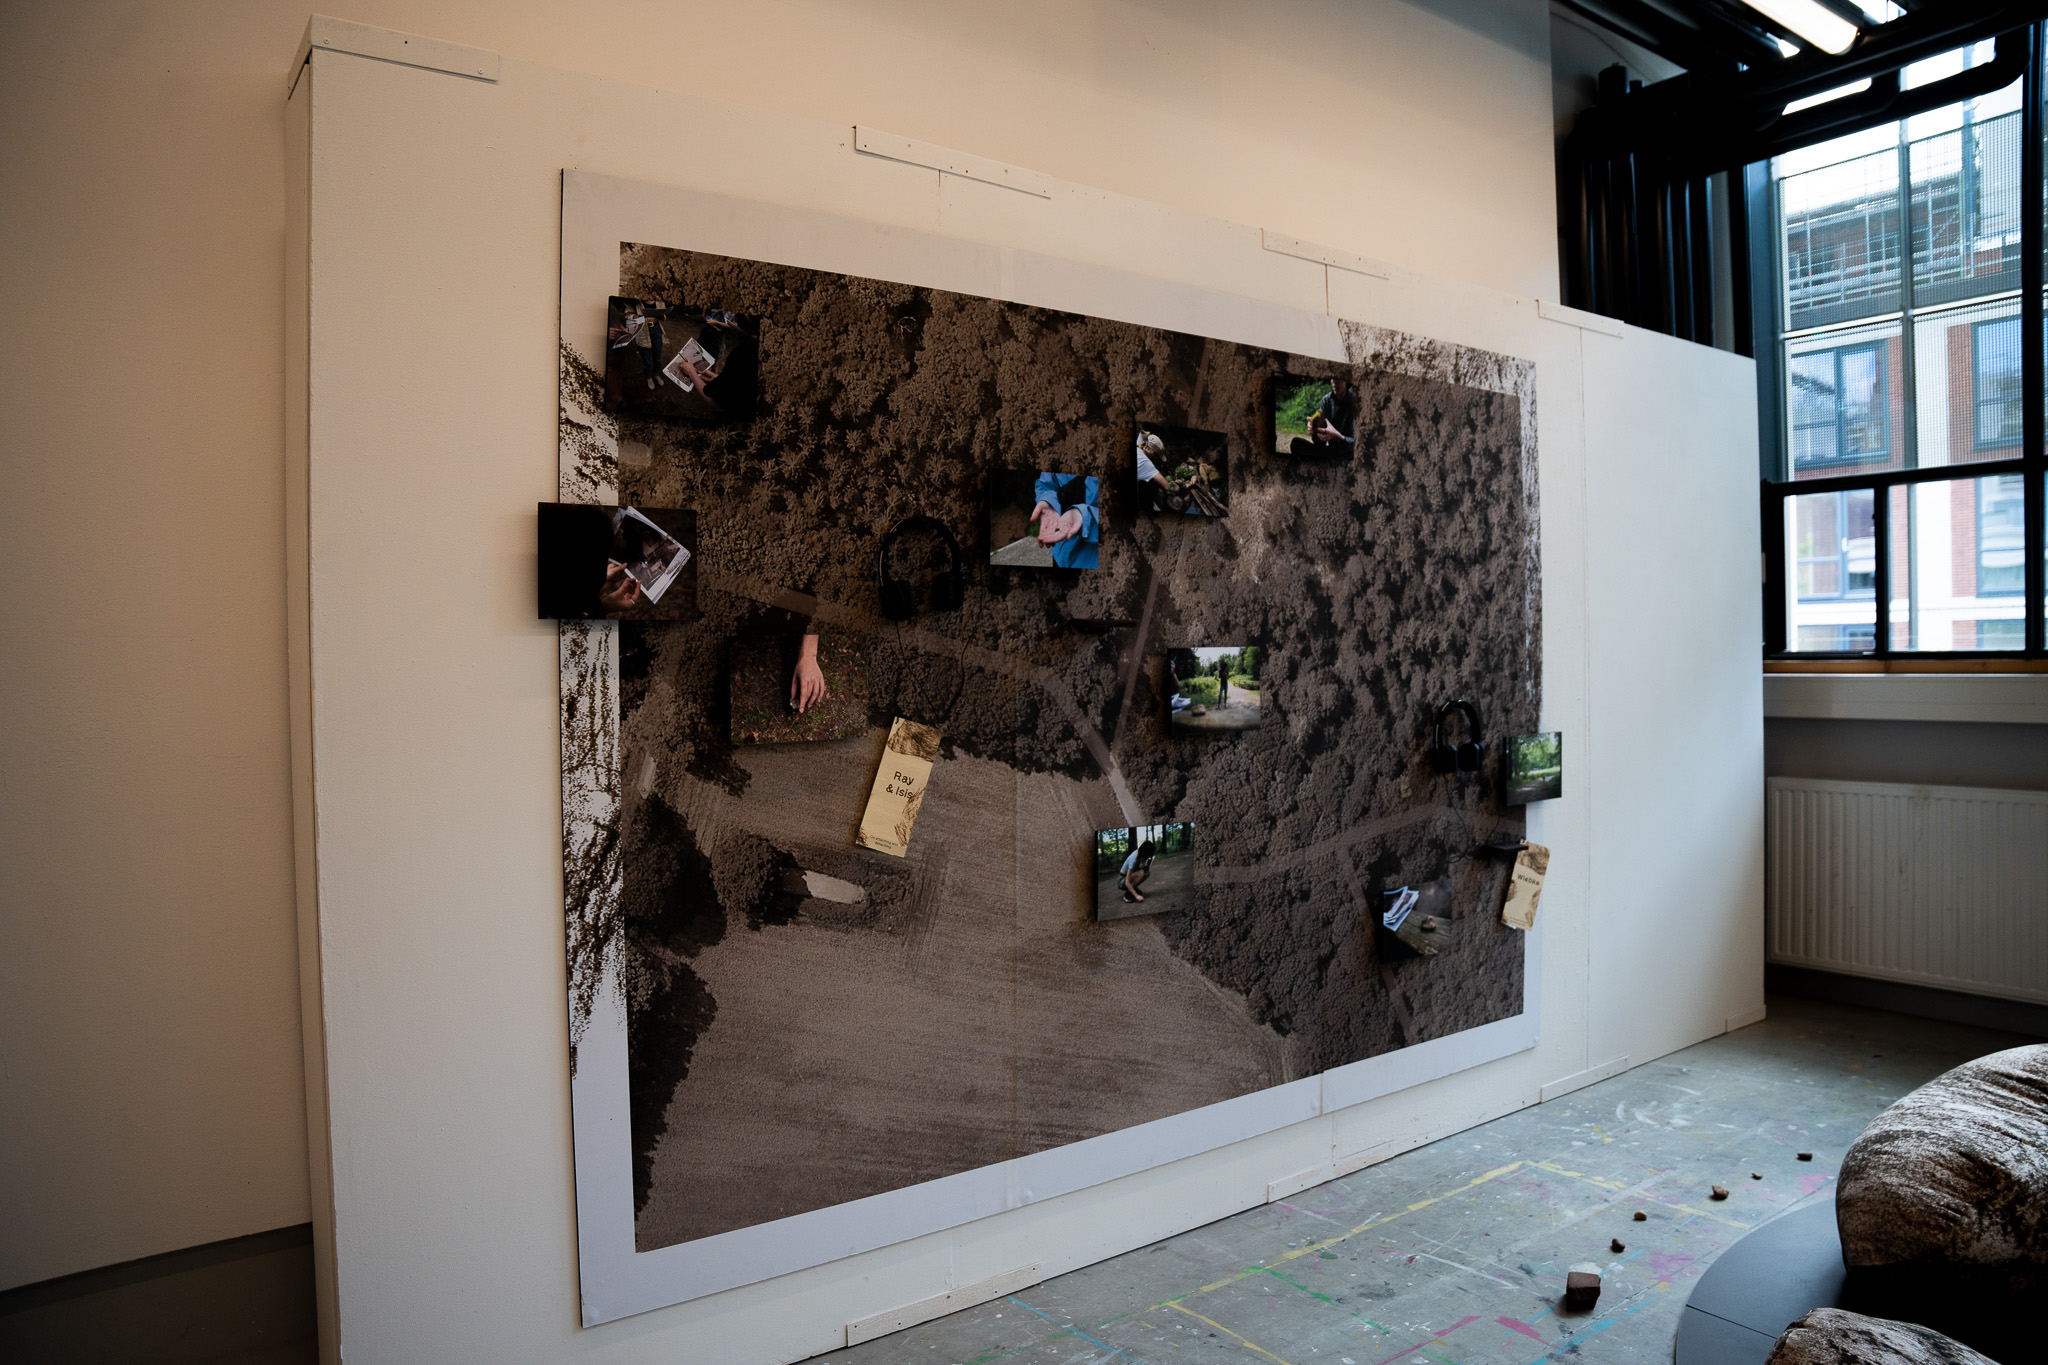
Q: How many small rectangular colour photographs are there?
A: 10